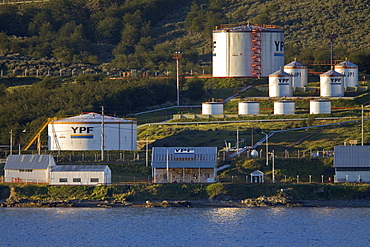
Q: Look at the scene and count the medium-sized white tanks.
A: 4